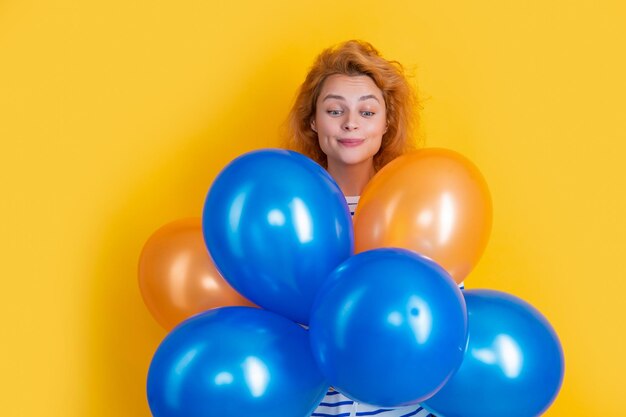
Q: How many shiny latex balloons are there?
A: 6